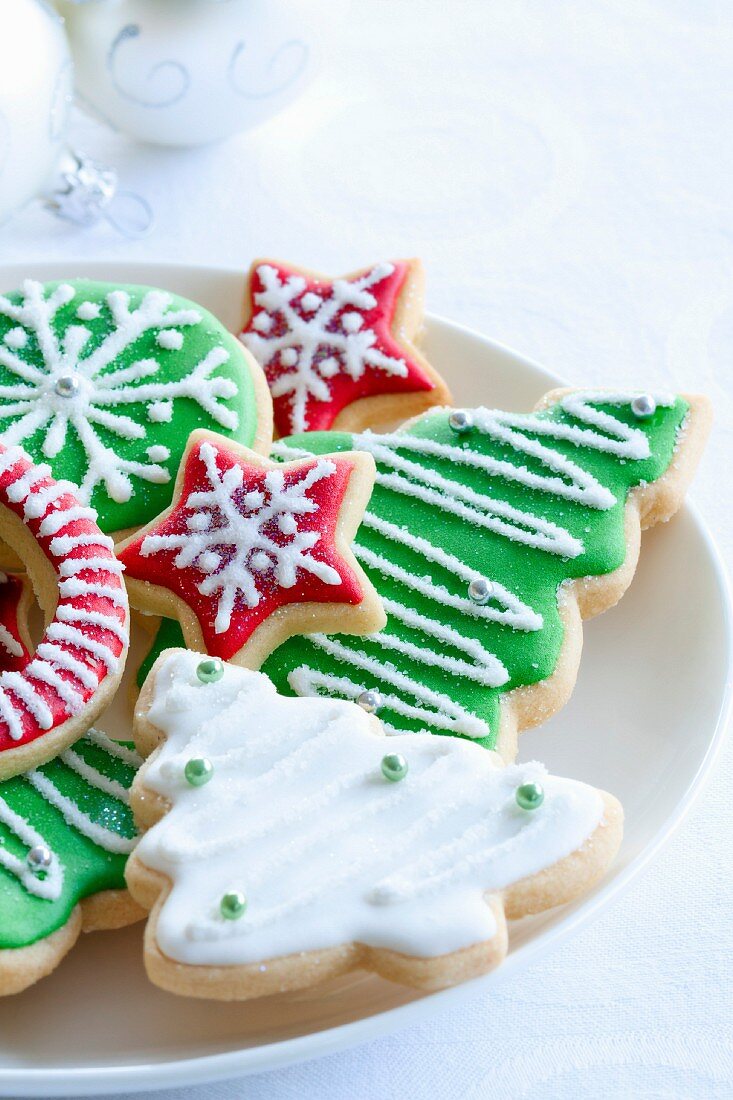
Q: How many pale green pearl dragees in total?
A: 5